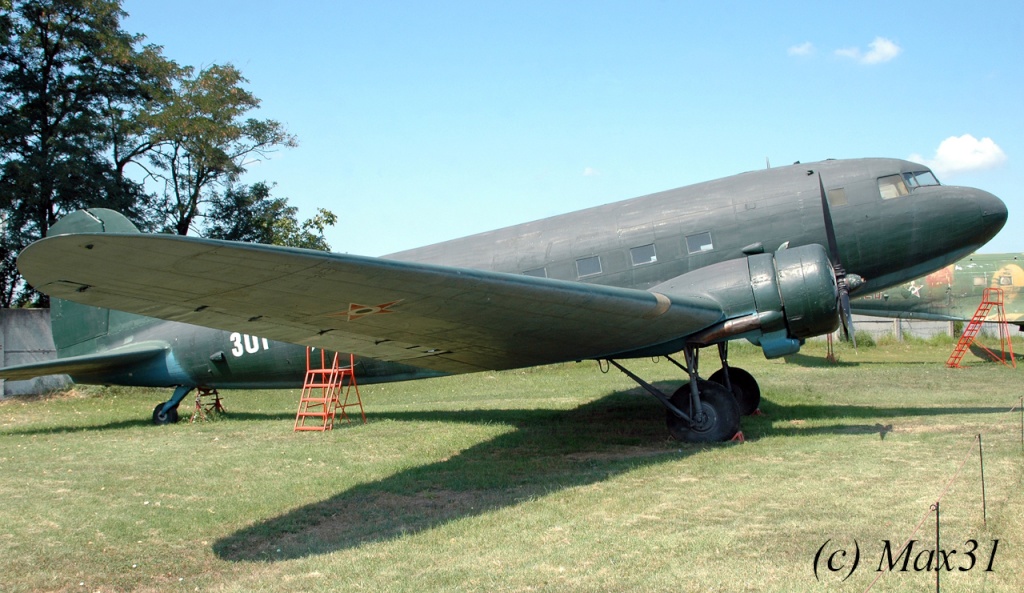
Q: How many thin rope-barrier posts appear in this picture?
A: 3